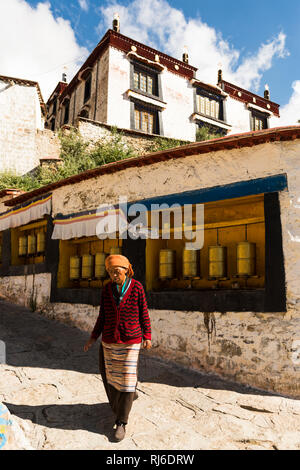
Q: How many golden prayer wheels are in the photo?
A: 11